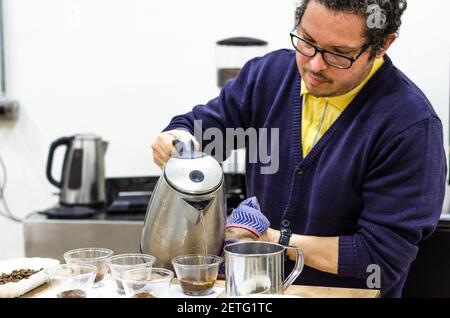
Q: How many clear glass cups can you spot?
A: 5